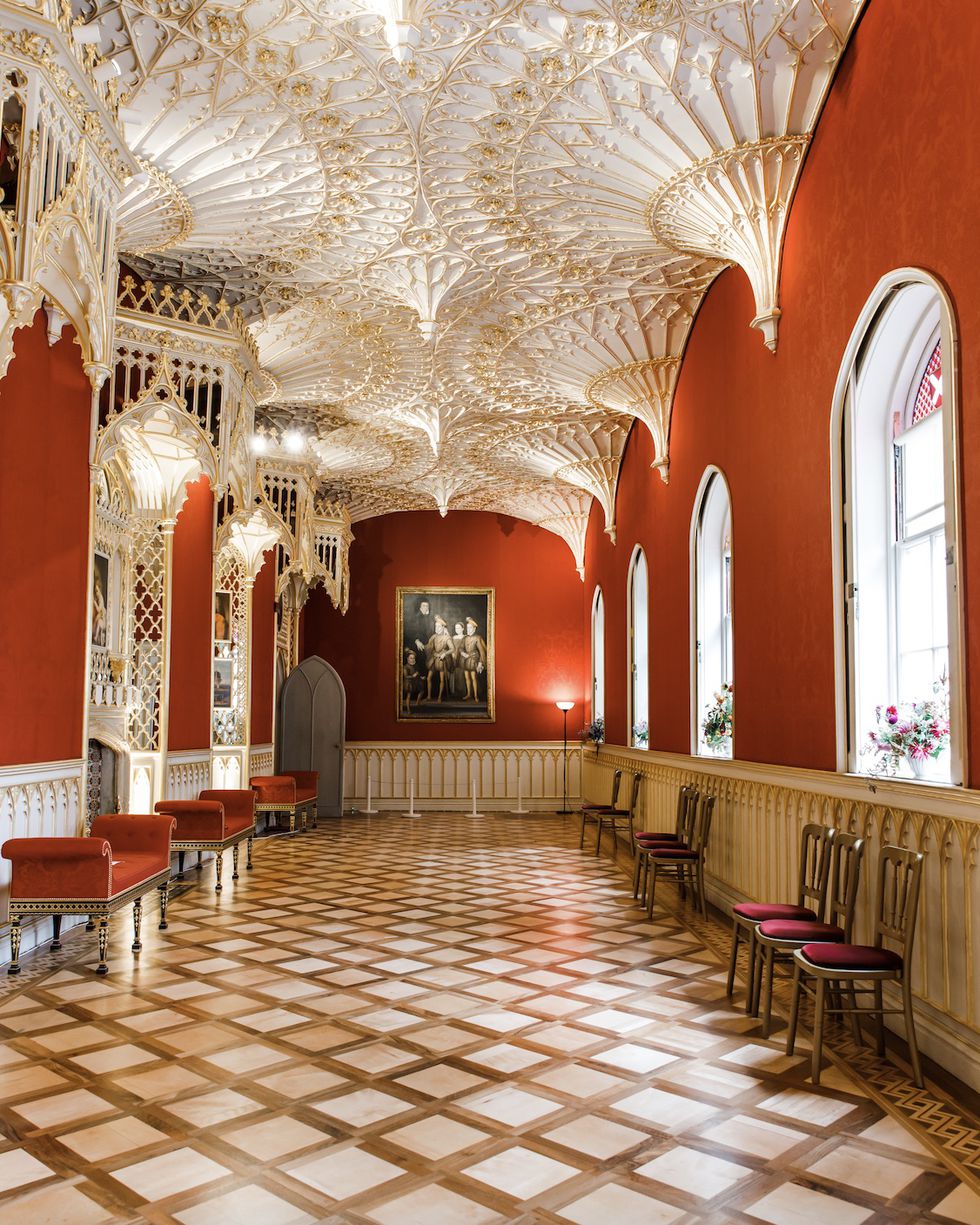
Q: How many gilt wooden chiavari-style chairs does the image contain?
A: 8